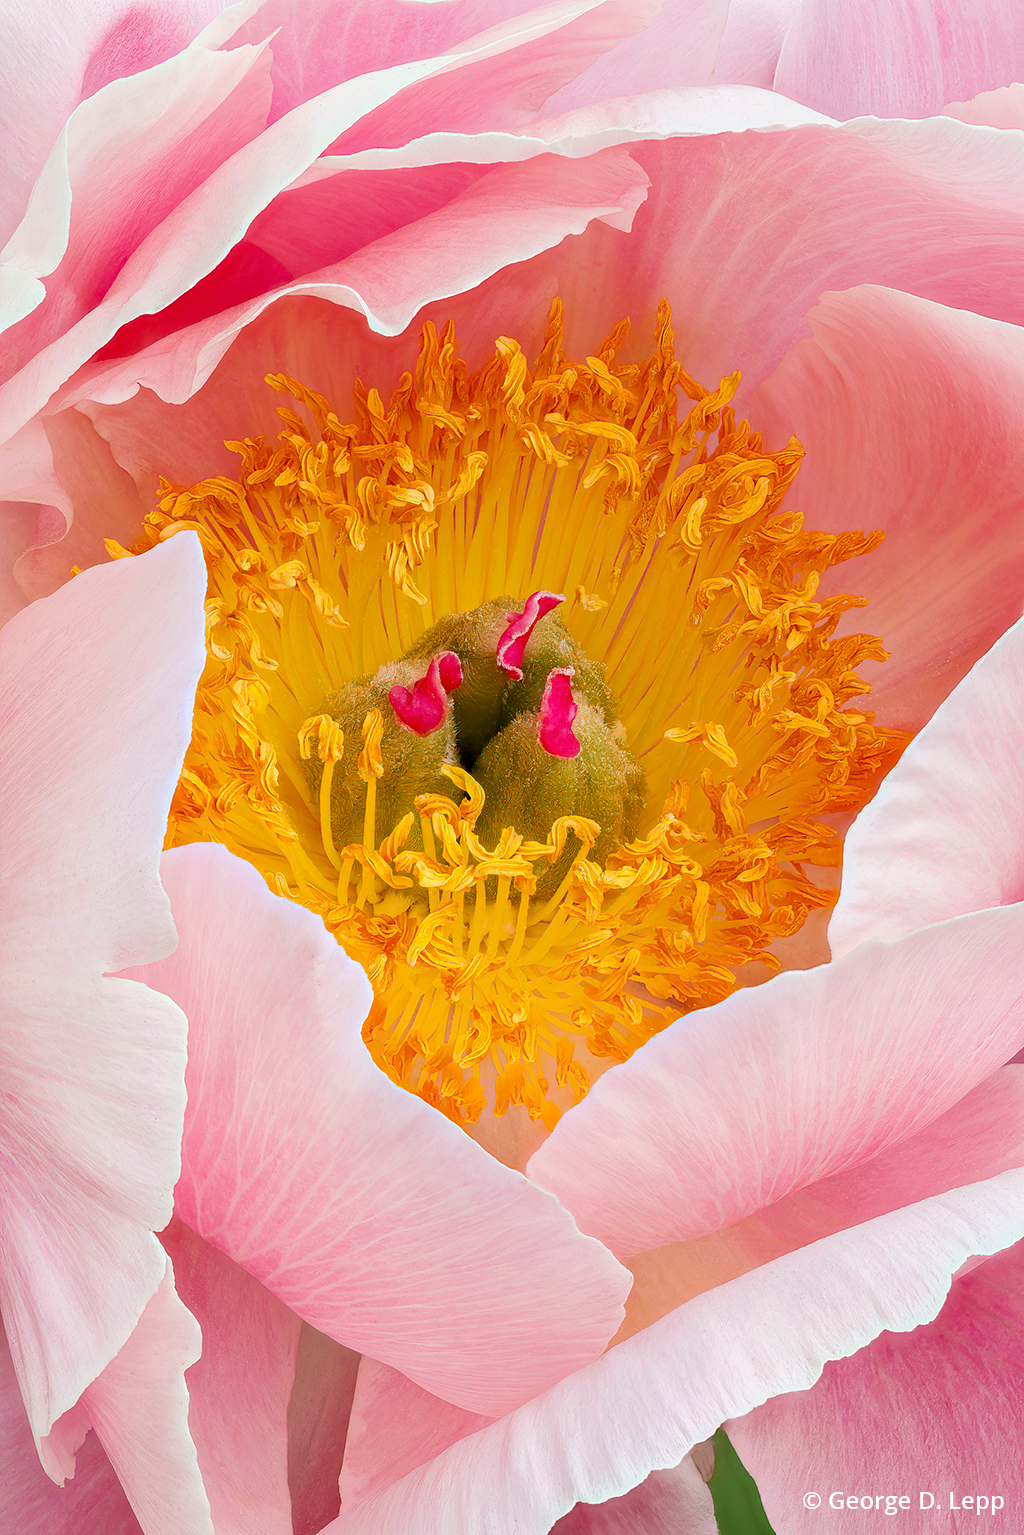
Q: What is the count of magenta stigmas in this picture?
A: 3